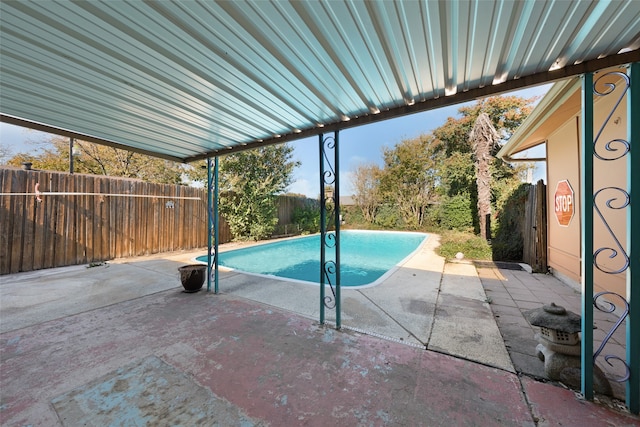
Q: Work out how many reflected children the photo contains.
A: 0